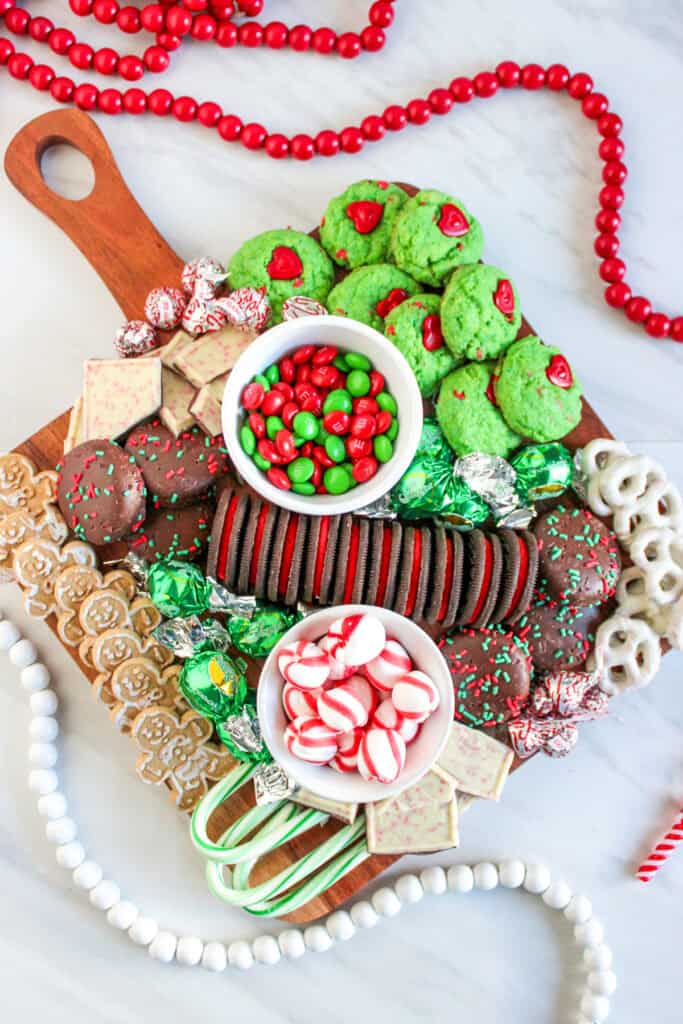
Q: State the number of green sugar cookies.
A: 8